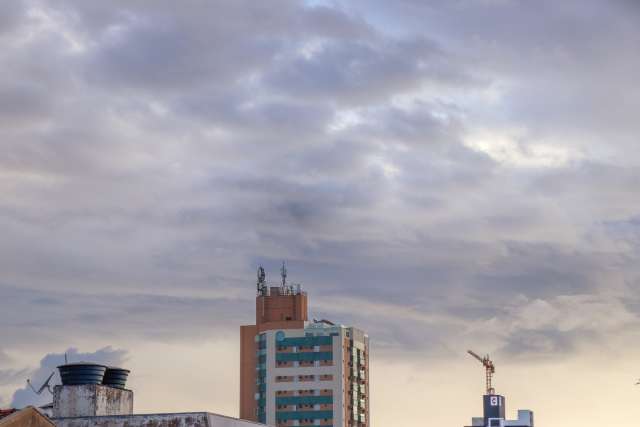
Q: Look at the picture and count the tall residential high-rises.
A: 1